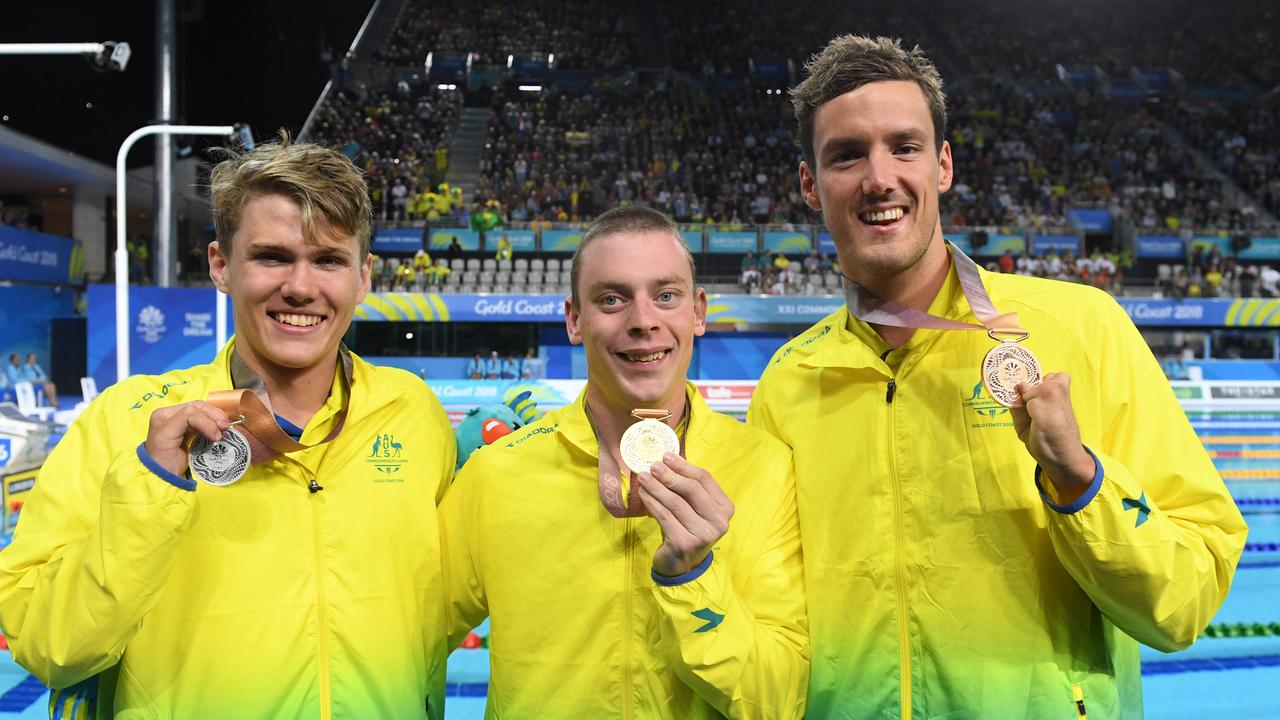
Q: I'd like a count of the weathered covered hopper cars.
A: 0